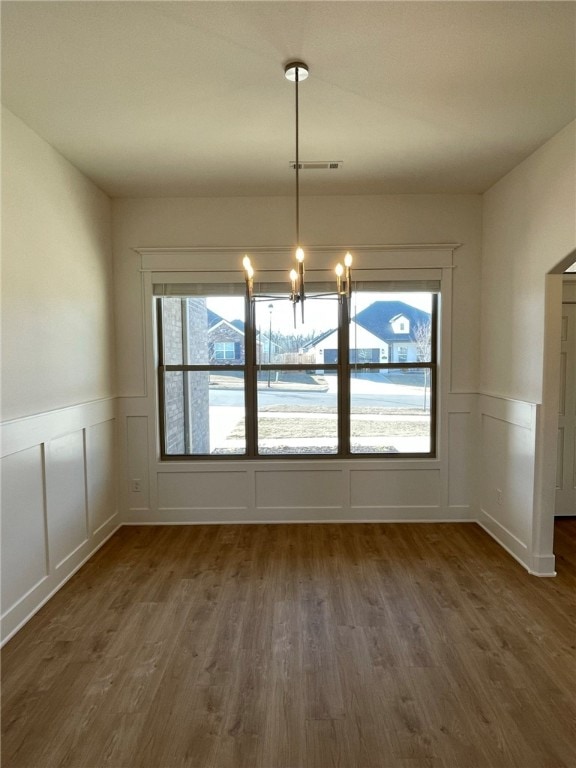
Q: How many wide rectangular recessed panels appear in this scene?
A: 3